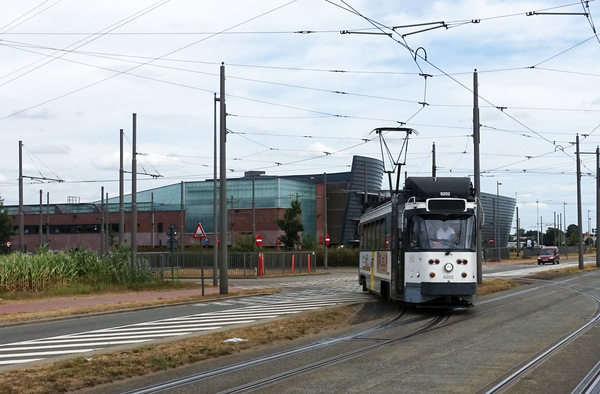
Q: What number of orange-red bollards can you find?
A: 4